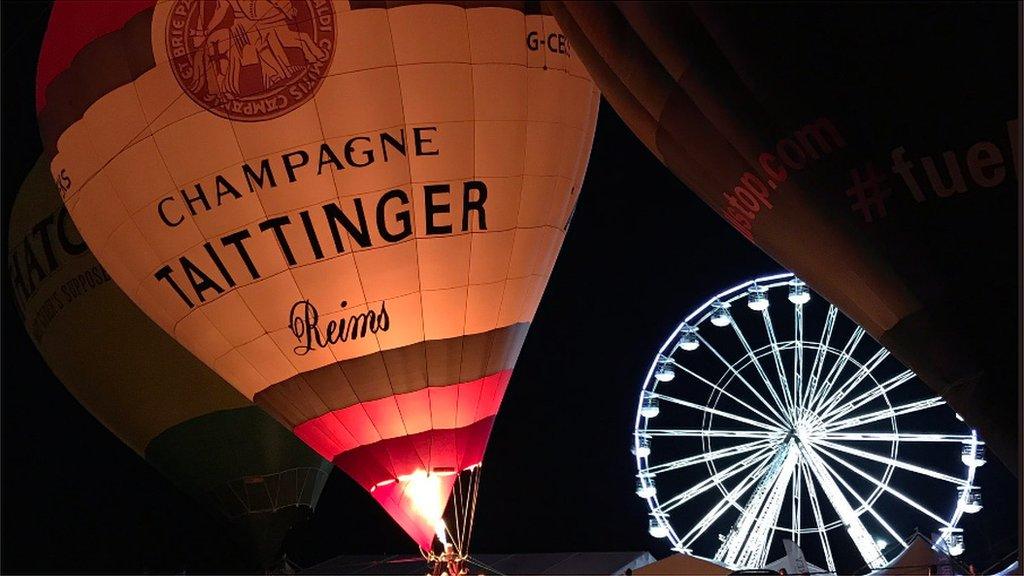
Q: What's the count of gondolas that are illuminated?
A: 12